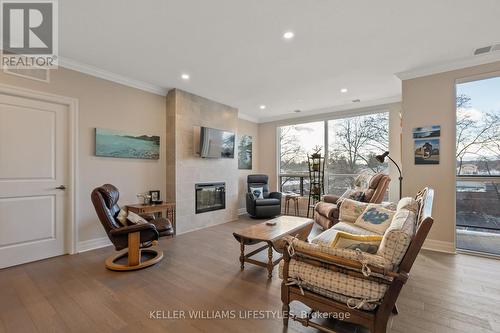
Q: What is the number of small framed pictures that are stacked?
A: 2